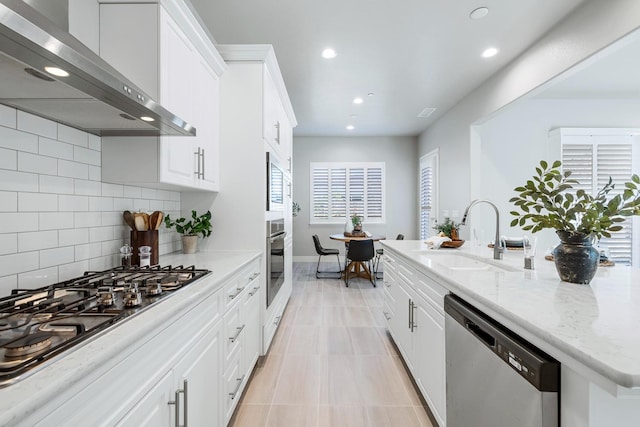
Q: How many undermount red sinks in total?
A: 0